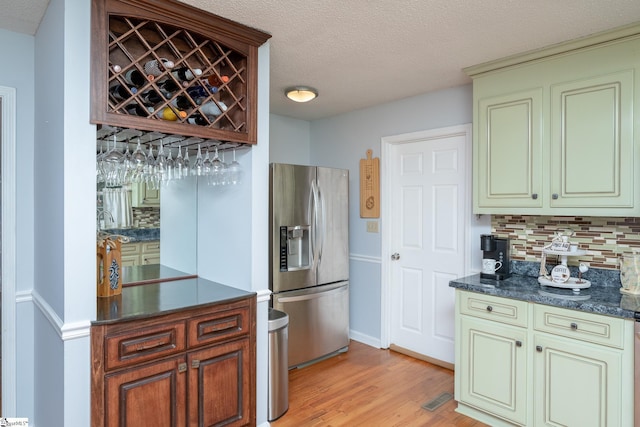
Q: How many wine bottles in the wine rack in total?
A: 14